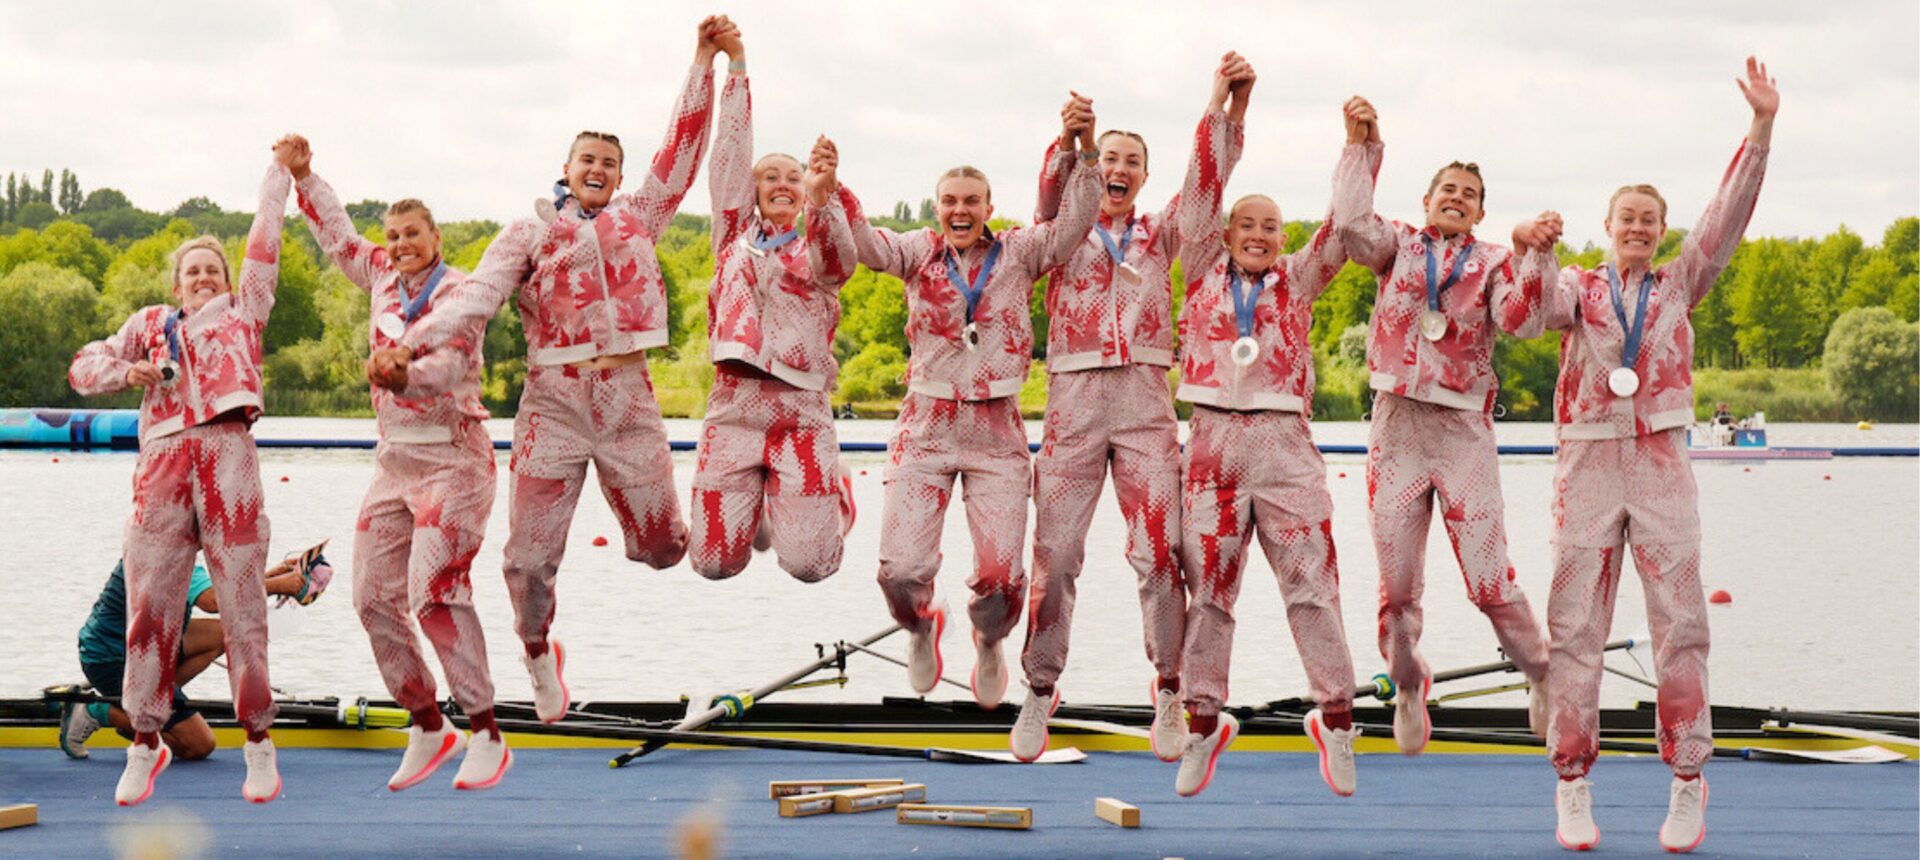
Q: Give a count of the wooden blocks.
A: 6